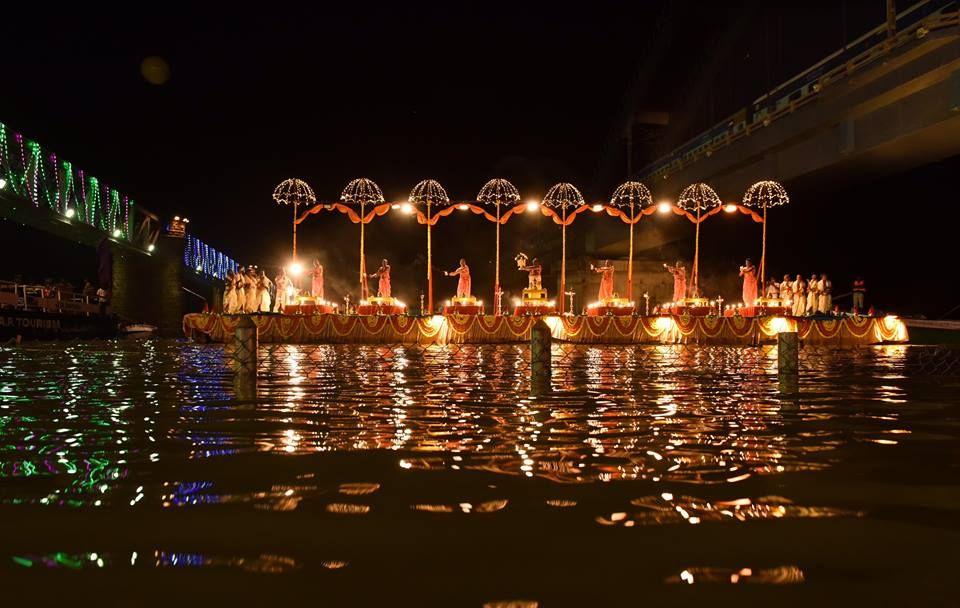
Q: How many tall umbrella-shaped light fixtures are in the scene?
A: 8